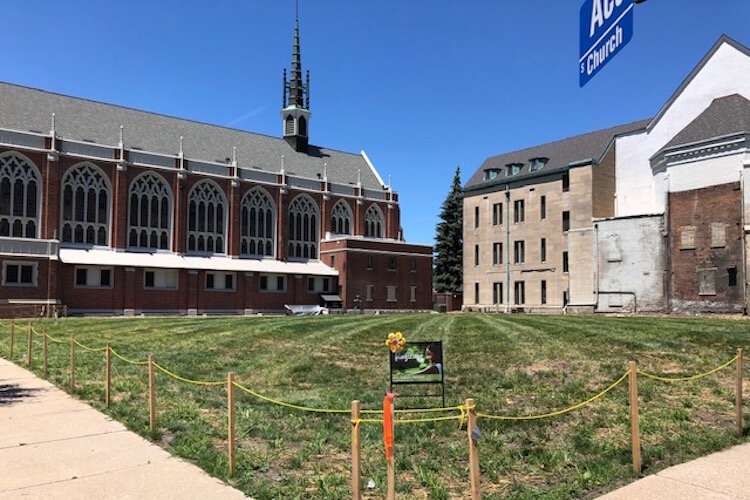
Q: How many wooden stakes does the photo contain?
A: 12